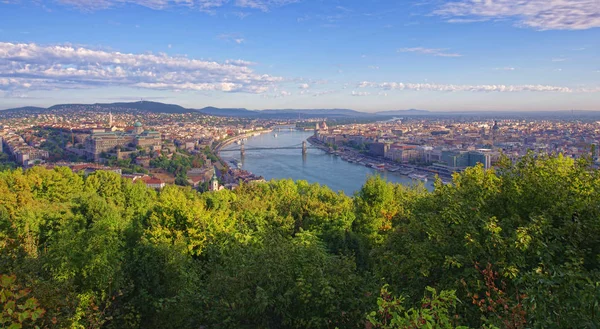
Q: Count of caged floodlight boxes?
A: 0